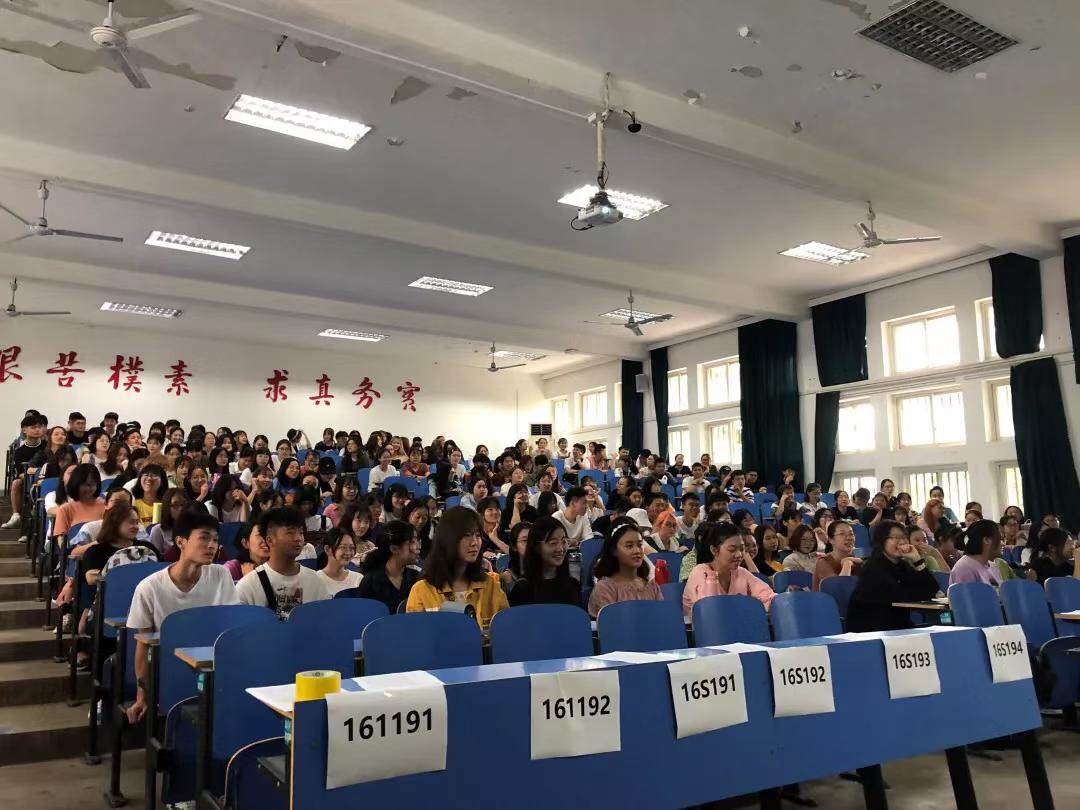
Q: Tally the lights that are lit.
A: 9